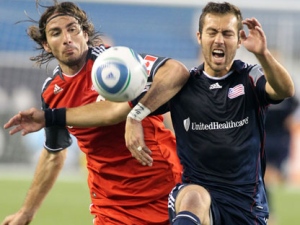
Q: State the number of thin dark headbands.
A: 1